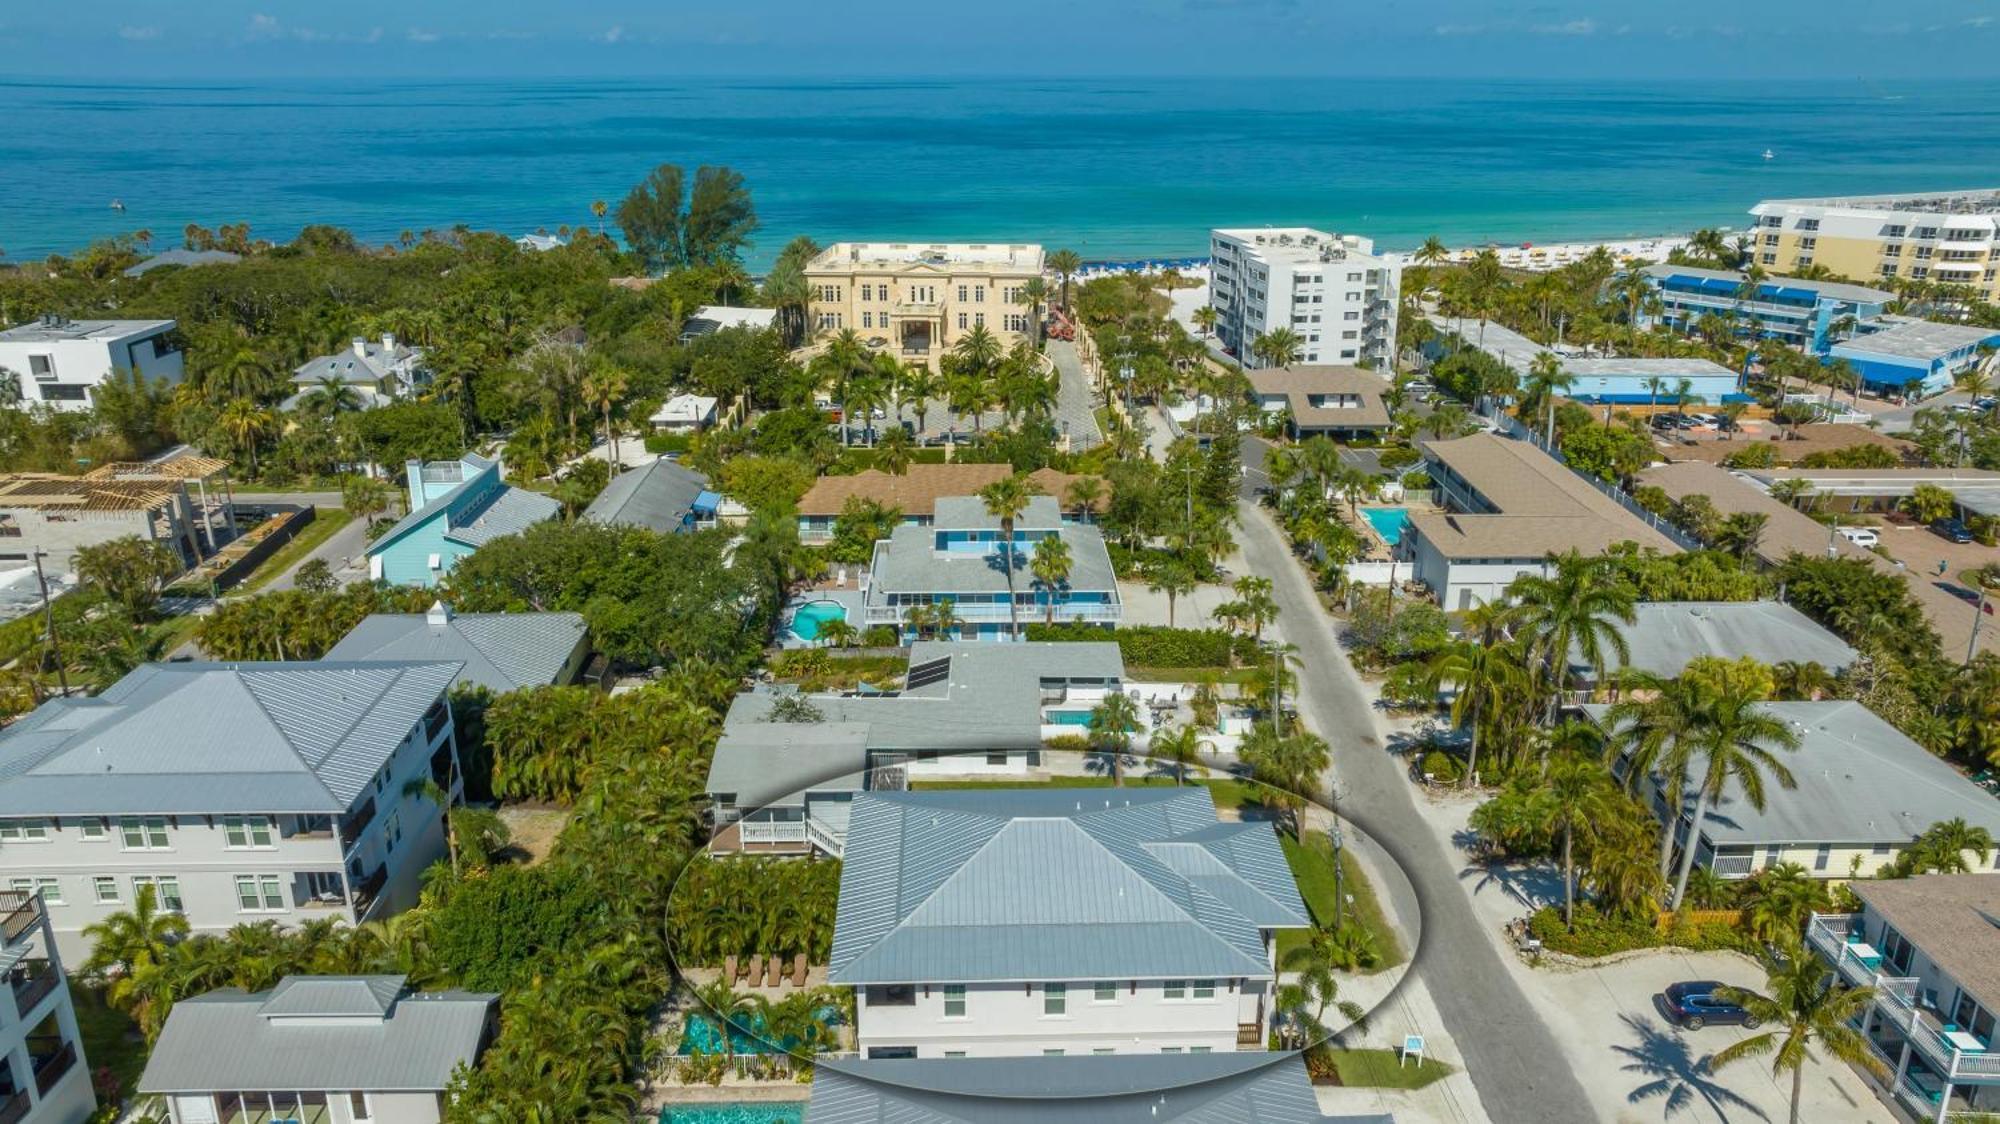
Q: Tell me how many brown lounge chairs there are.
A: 4